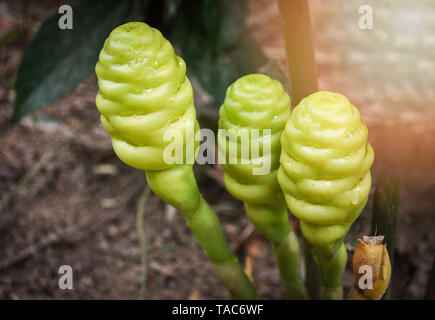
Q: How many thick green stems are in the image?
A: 3